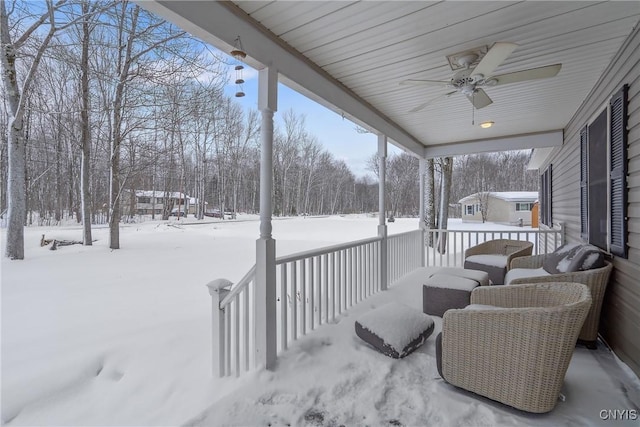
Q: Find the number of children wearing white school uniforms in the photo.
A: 0